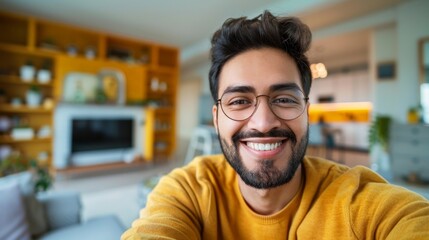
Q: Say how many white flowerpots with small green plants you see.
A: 3